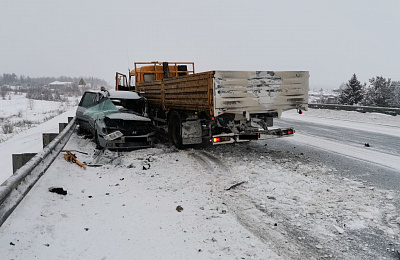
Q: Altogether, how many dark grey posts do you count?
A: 4